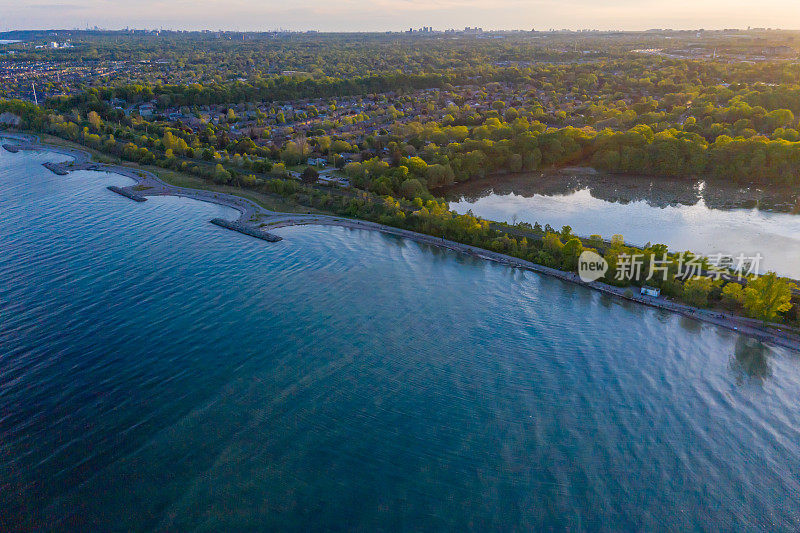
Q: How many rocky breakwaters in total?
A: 4